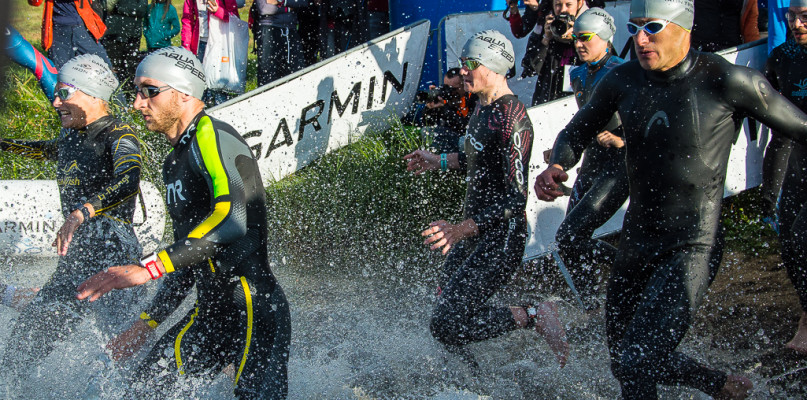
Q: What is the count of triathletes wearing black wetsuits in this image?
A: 6